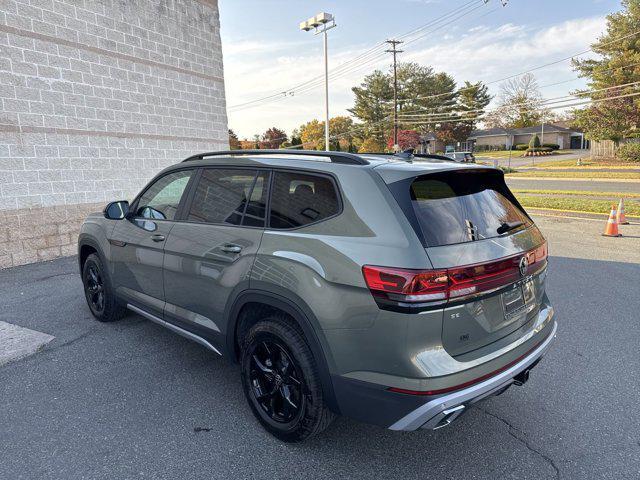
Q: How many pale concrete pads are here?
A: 1